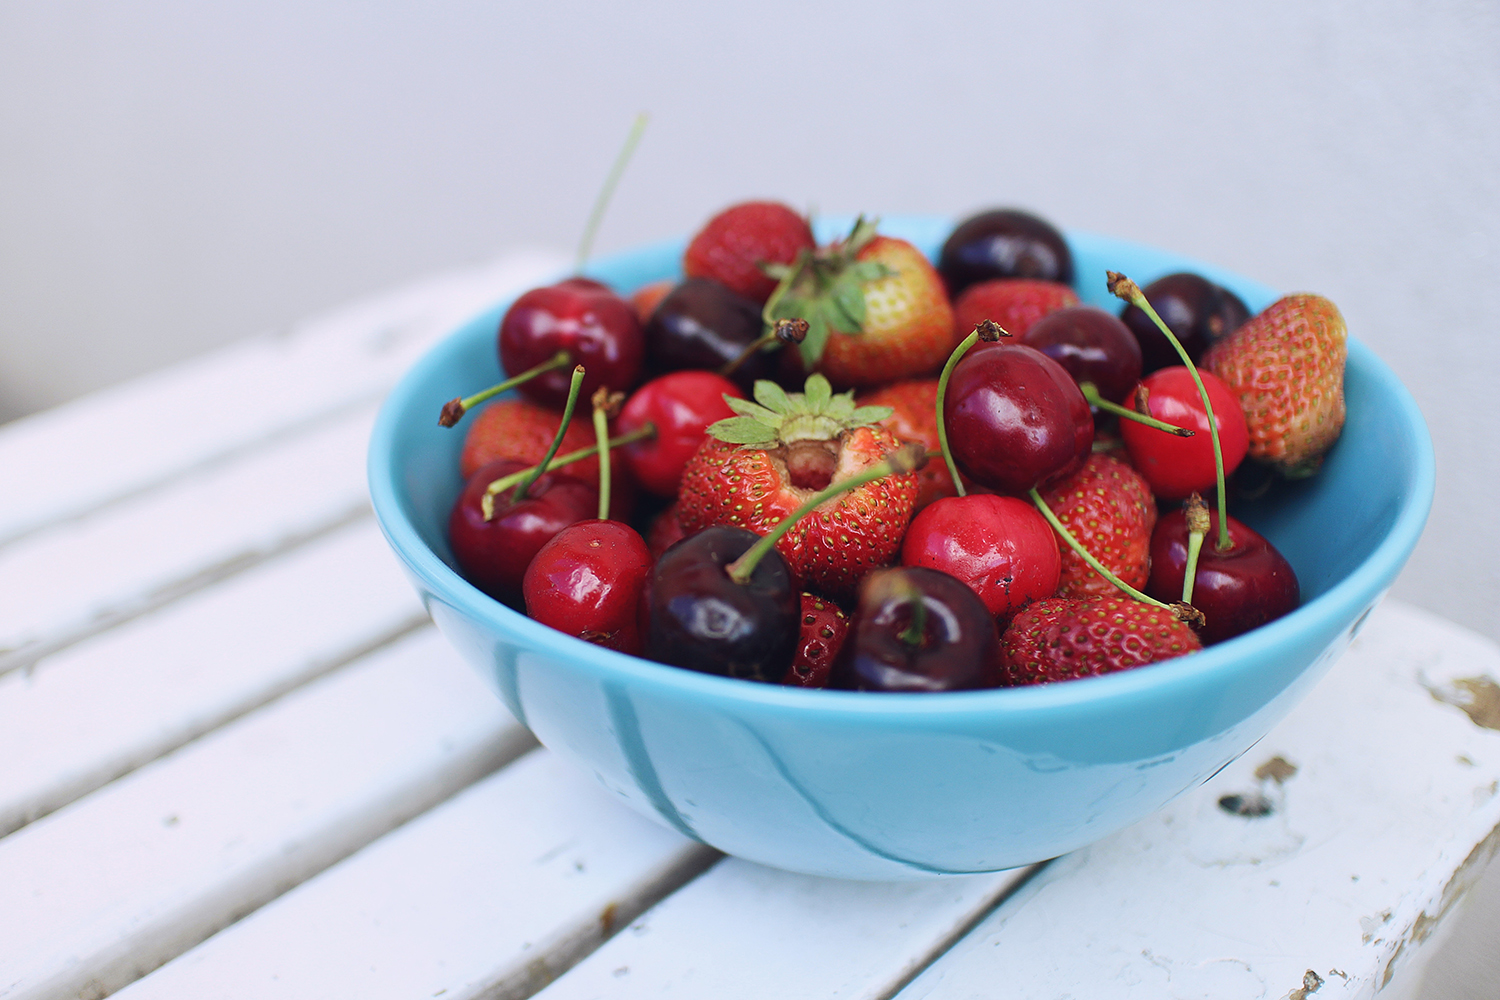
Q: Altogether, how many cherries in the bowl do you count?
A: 14